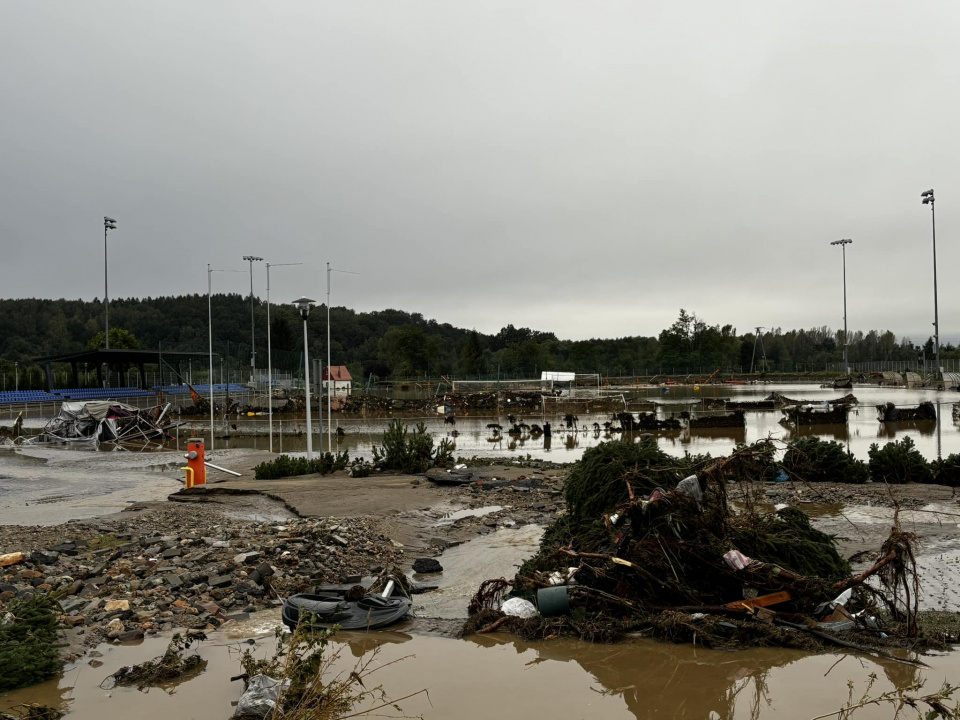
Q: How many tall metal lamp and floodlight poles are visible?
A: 5